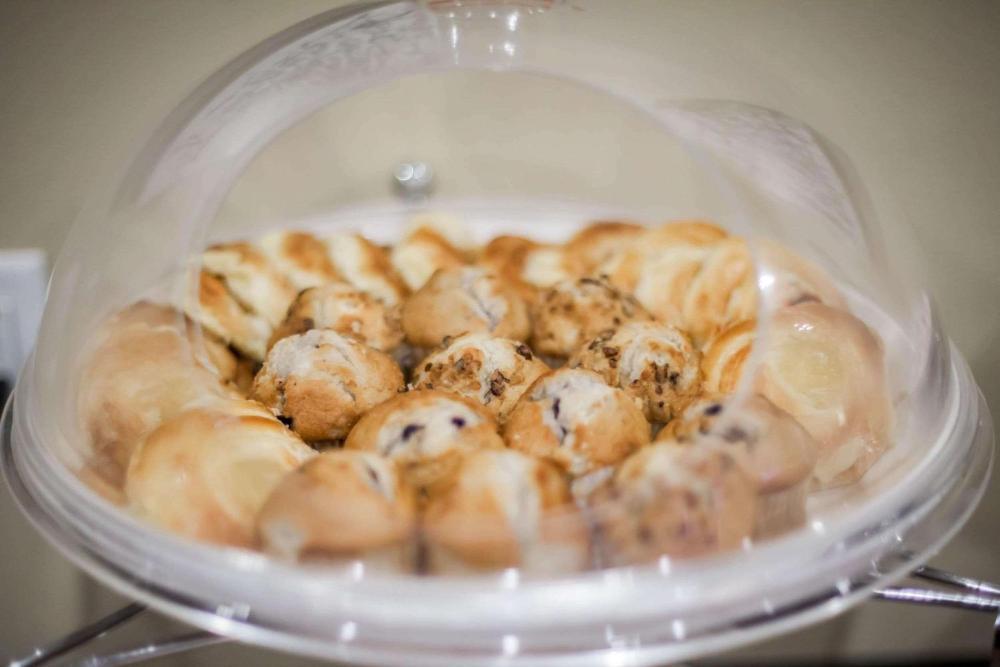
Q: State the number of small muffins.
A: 12